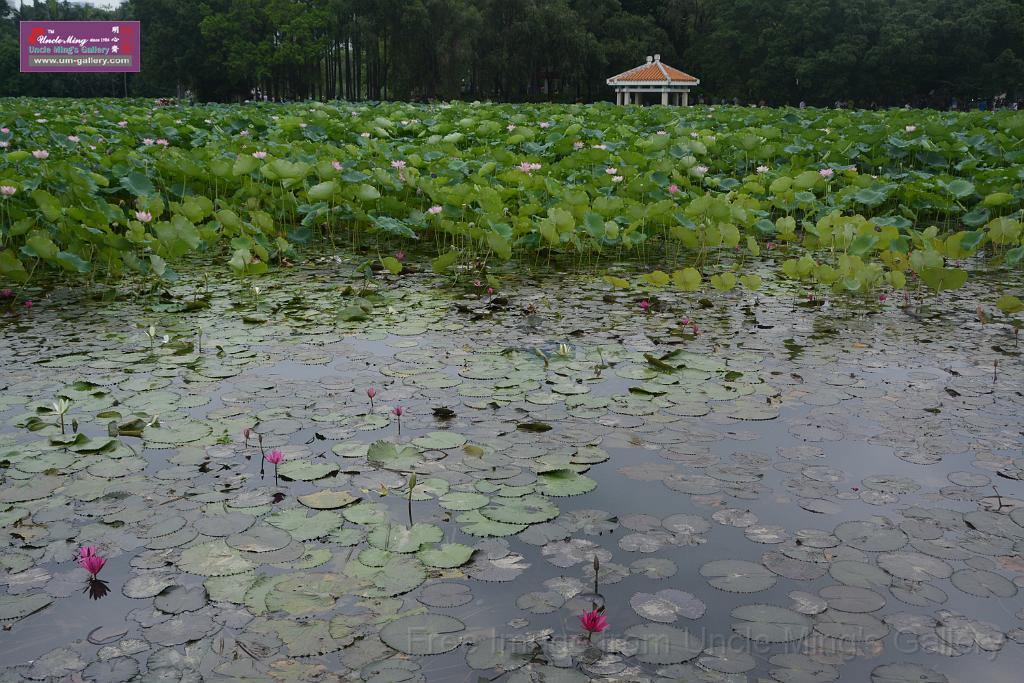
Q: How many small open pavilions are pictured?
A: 1